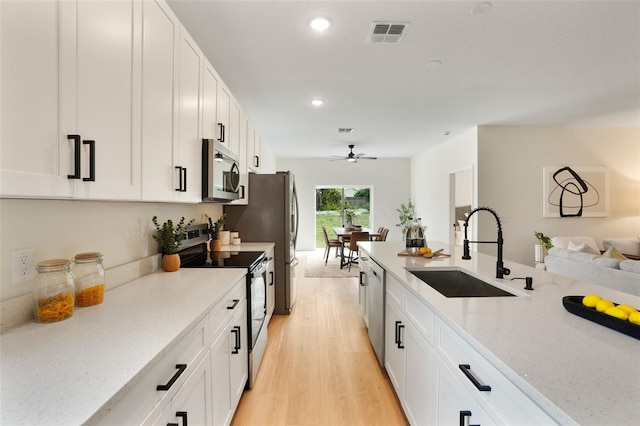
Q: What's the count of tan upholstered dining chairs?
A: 4